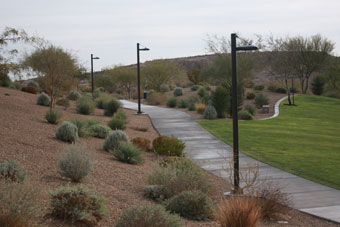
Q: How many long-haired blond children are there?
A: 0